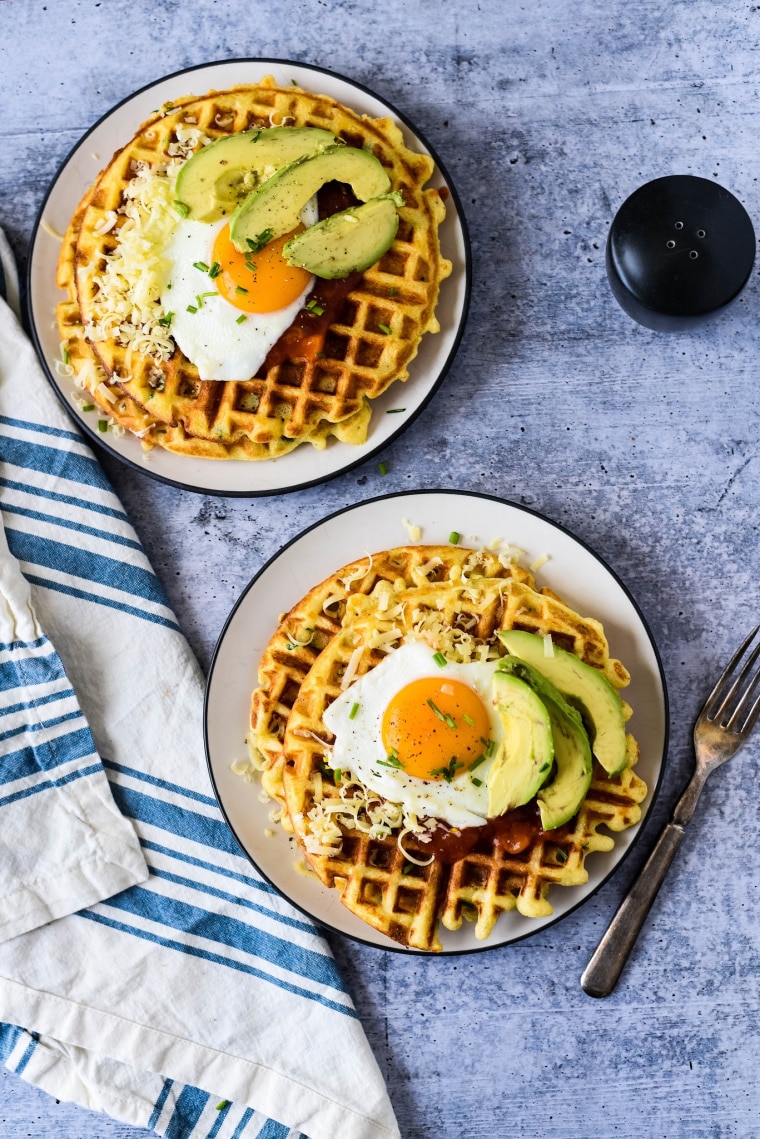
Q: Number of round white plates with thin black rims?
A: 2